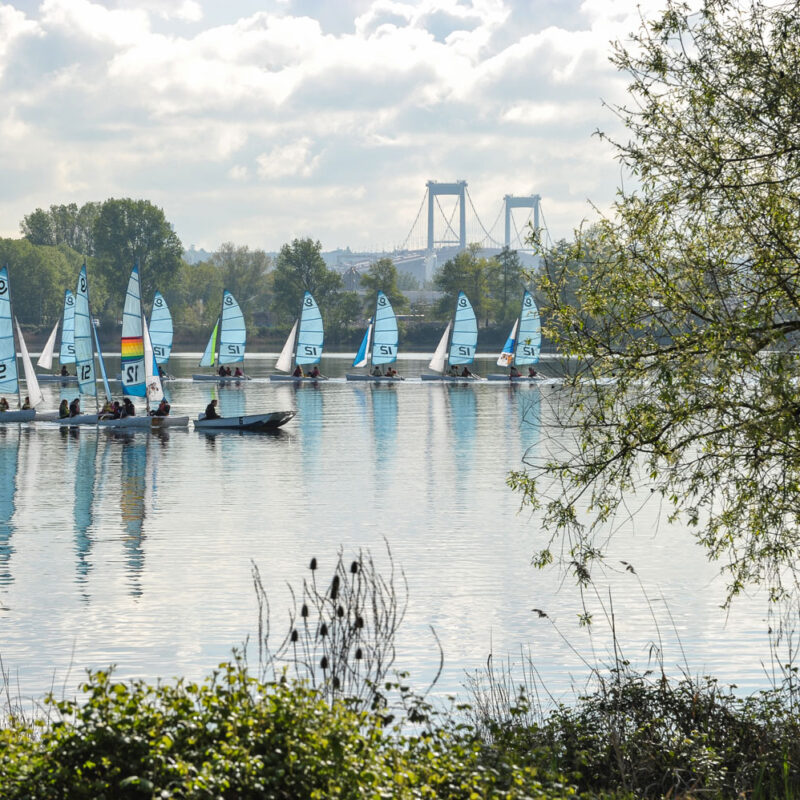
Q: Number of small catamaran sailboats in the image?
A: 10